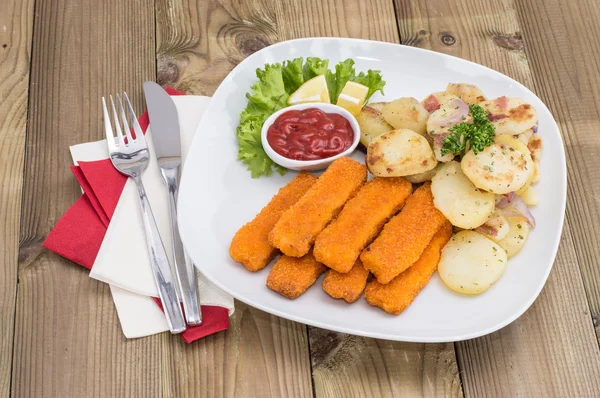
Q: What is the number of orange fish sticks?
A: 7